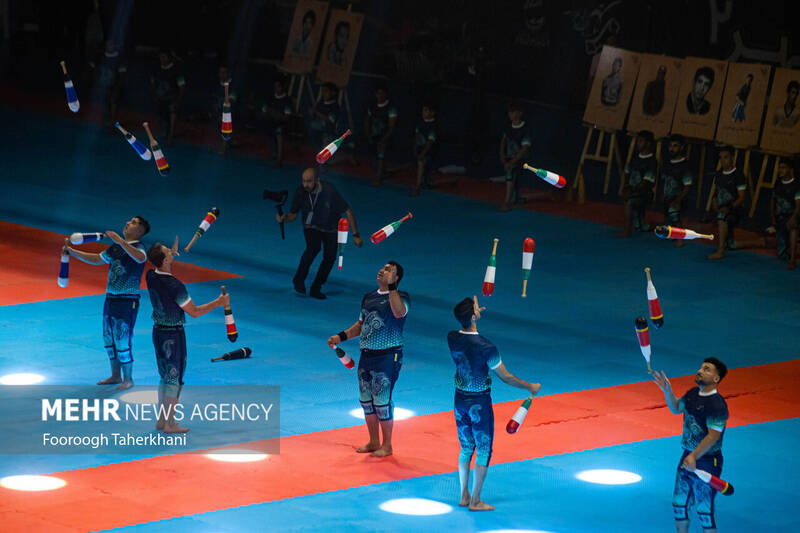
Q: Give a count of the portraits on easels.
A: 7